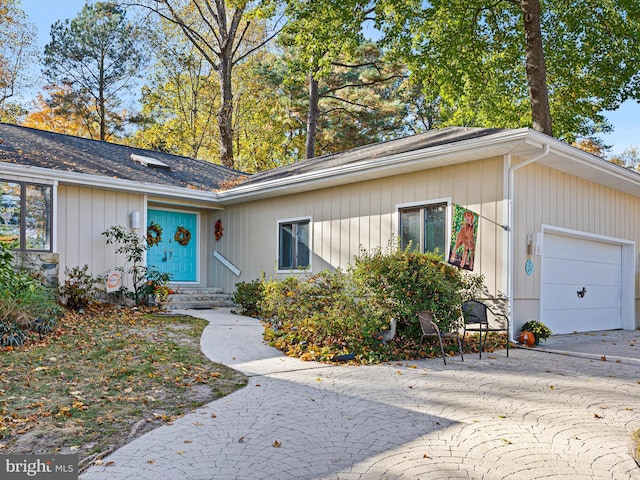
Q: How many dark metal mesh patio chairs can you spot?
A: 2